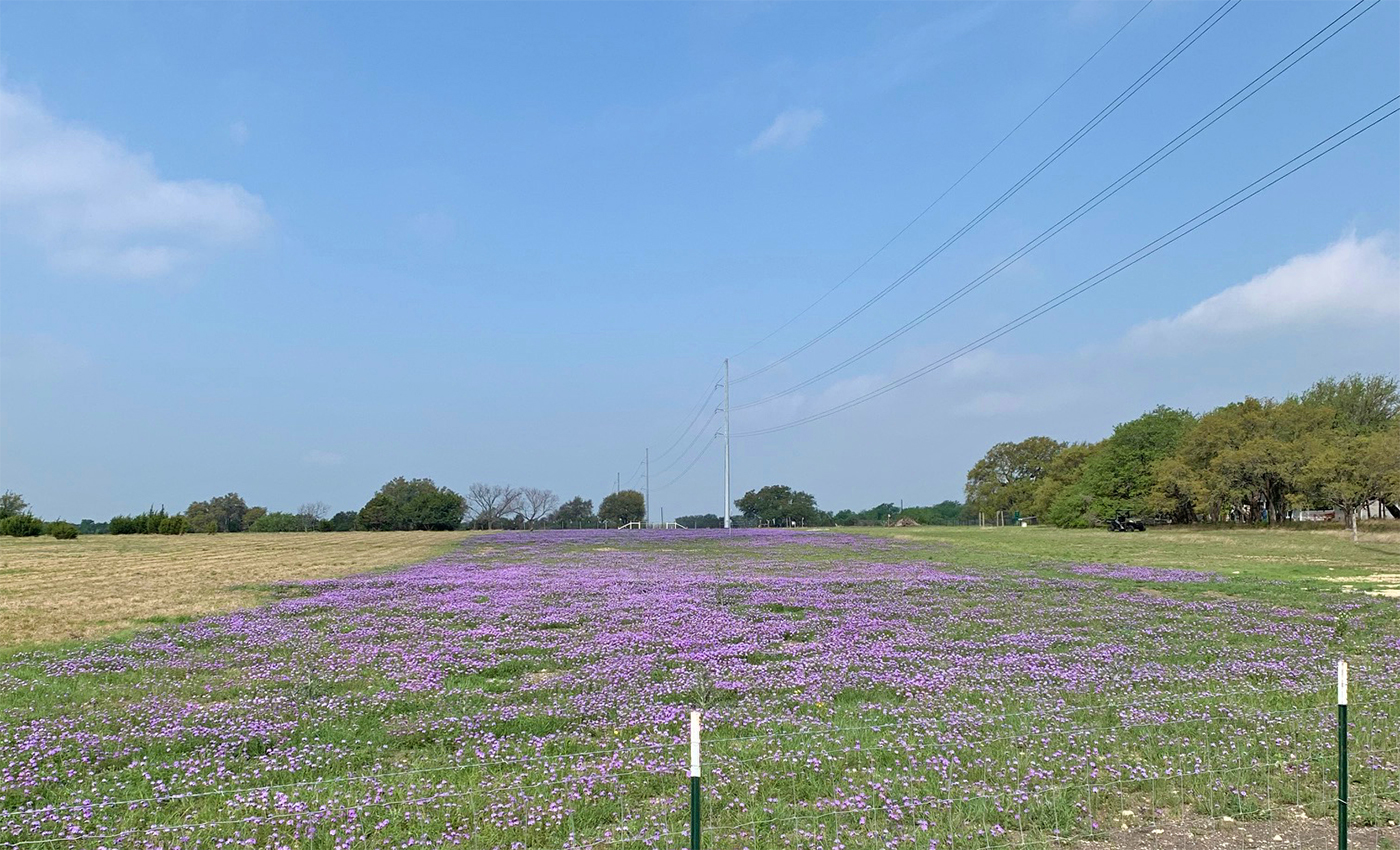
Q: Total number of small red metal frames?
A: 0